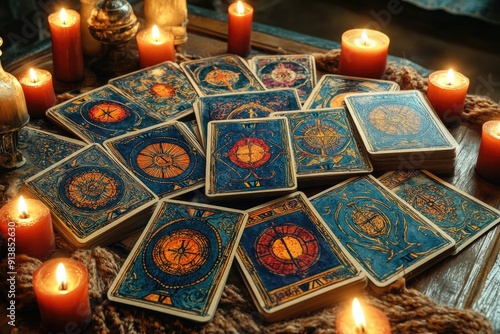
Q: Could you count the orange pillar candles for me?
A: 10